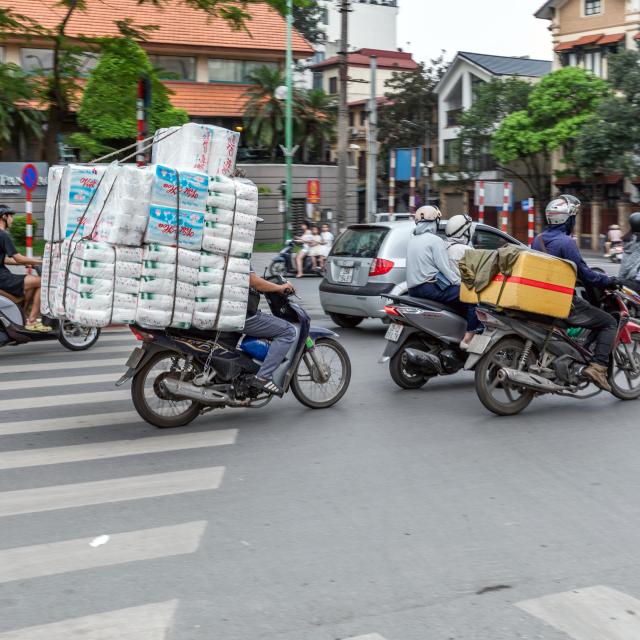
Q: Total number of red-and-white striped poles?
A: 7